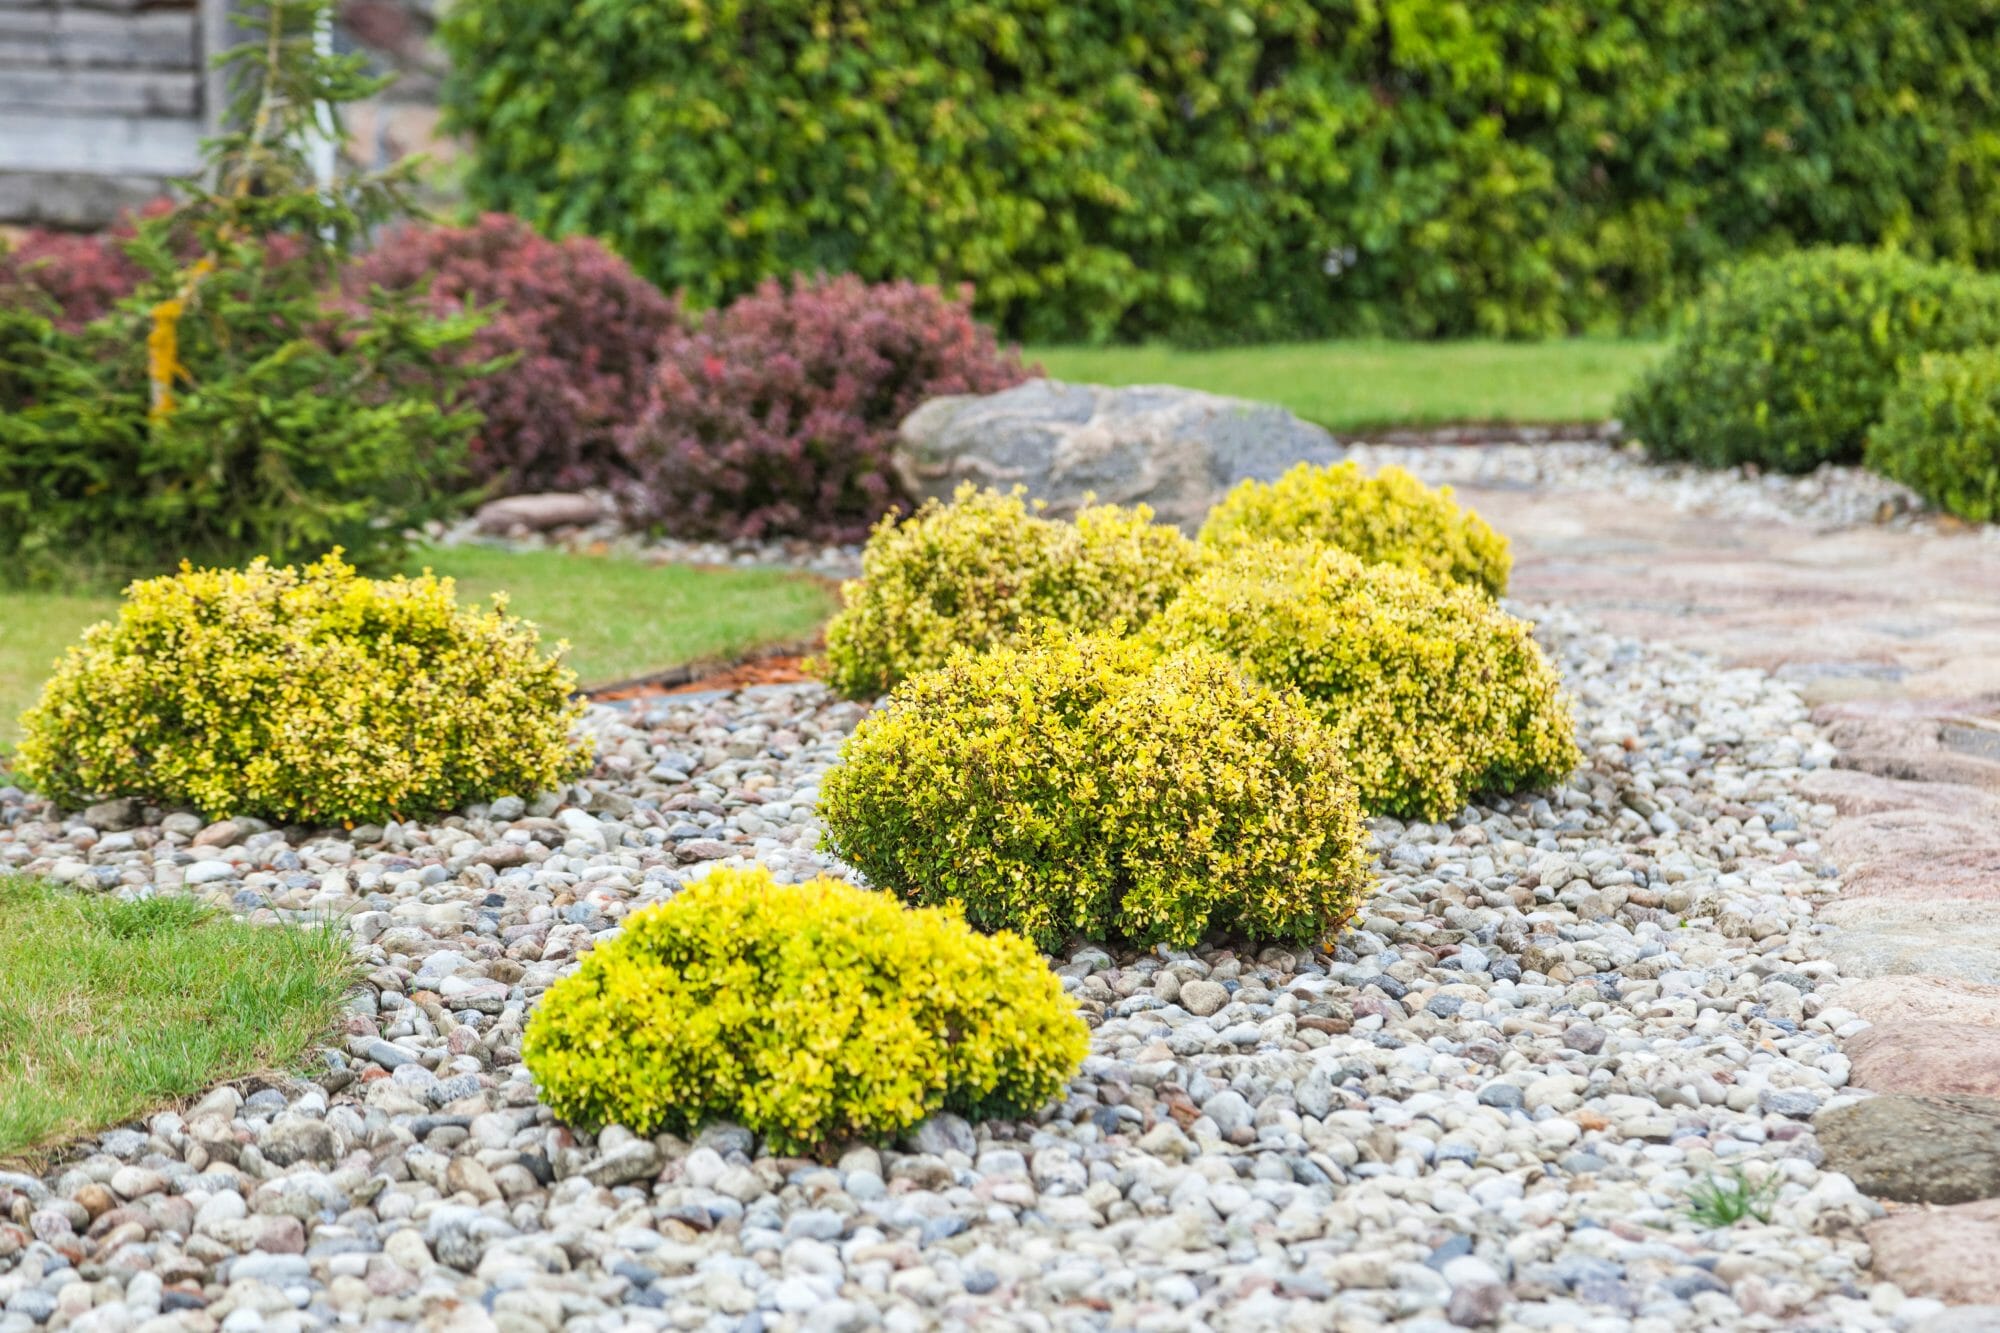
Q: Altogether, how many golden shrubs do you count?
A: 6